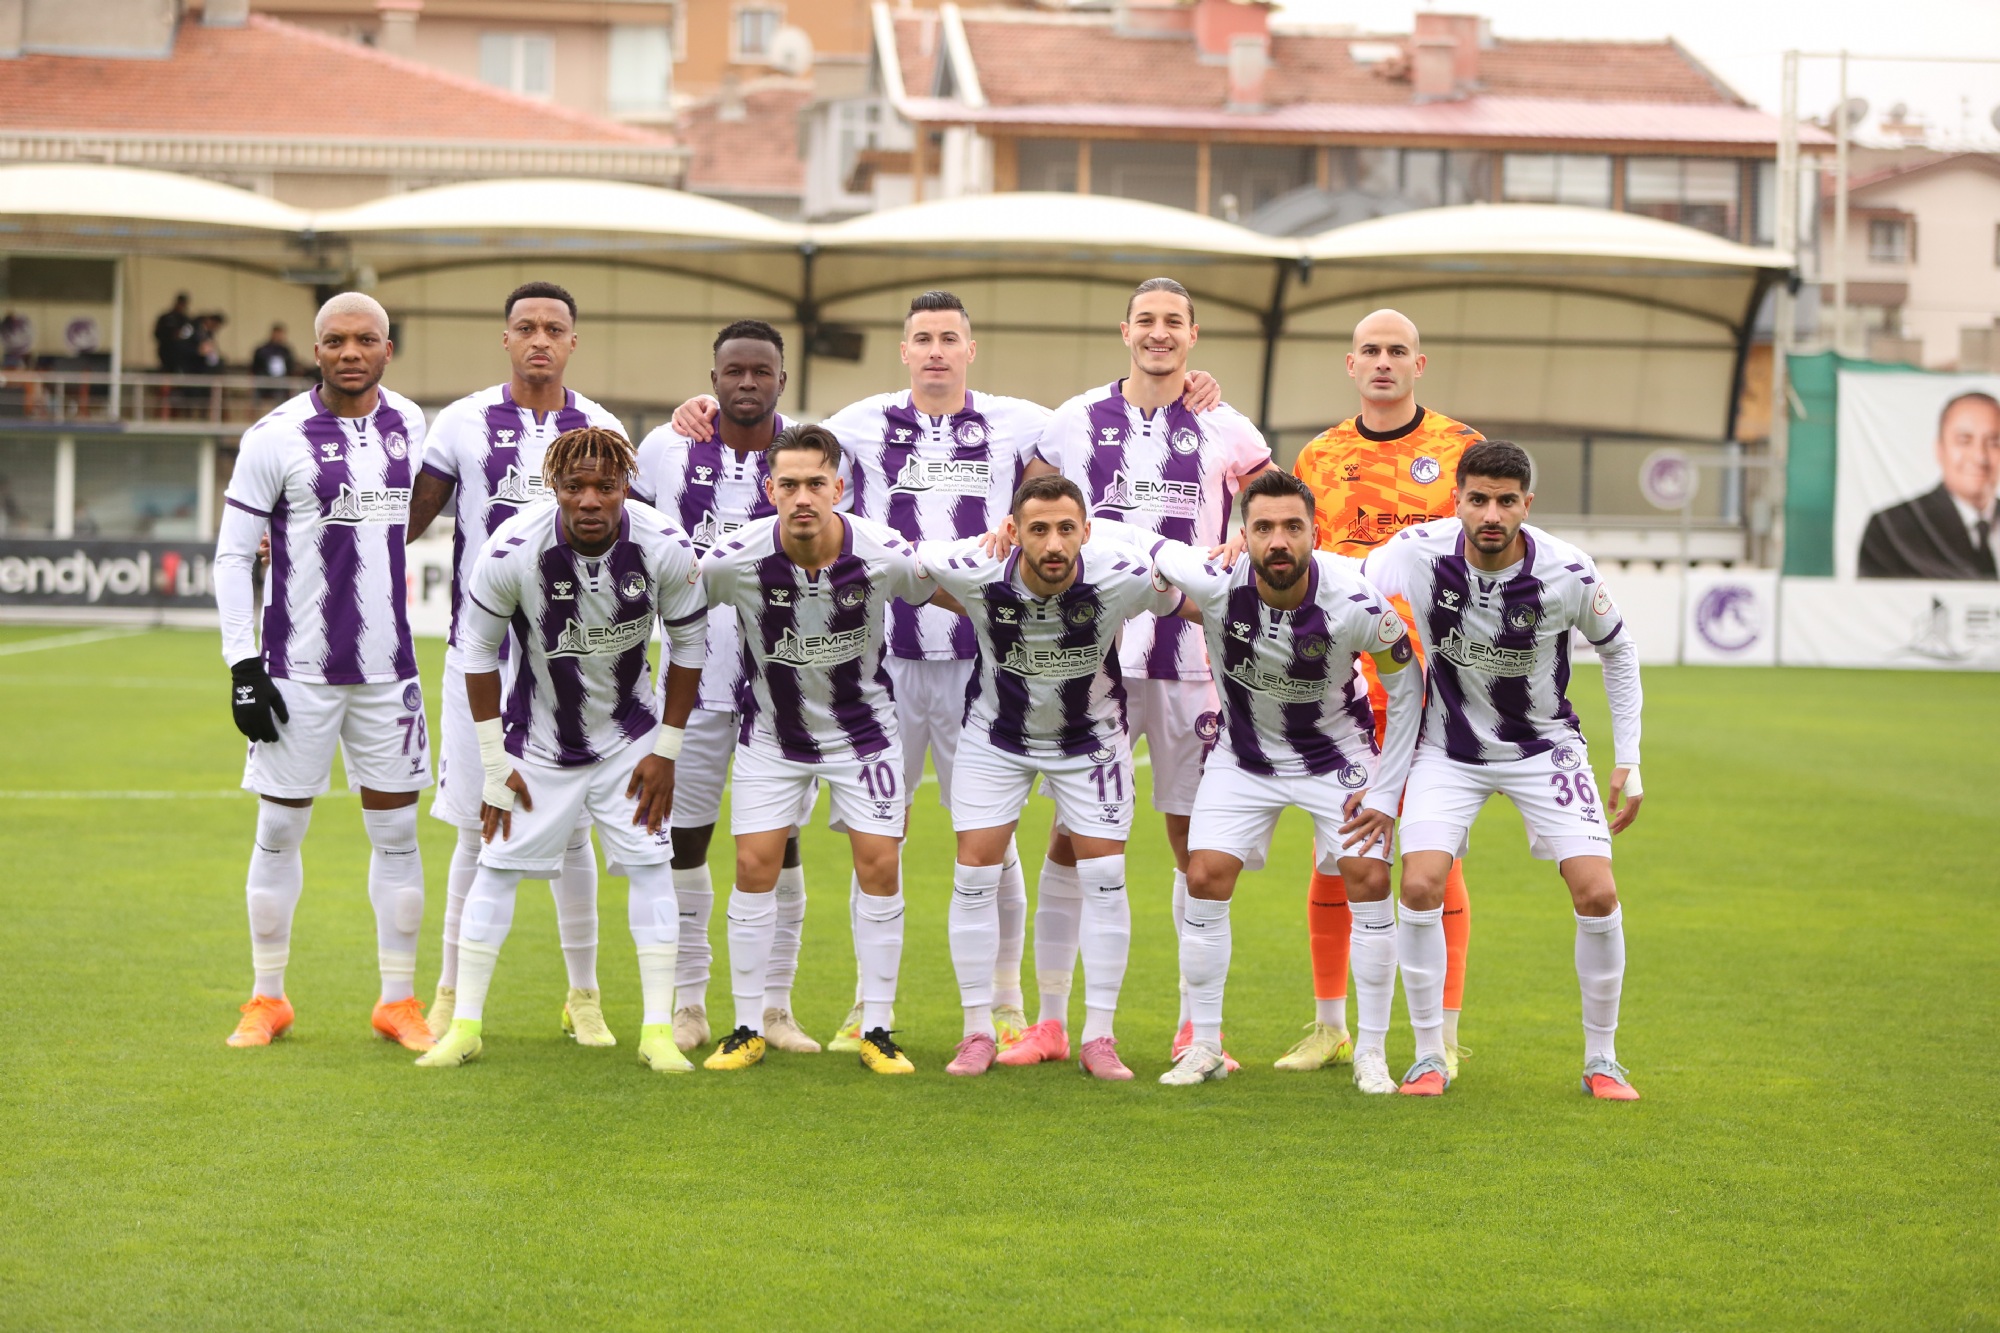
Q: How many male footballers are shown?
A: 11